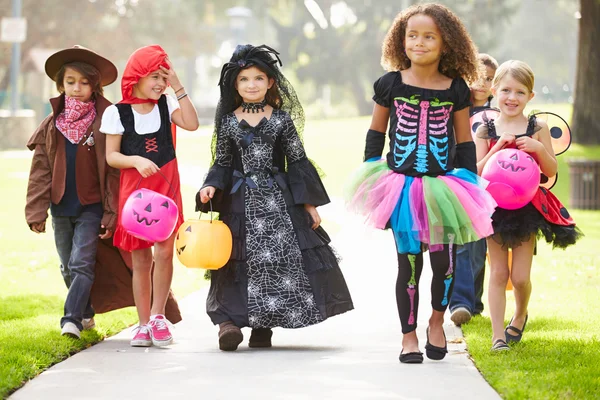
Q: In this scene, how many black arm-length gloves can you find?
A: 2